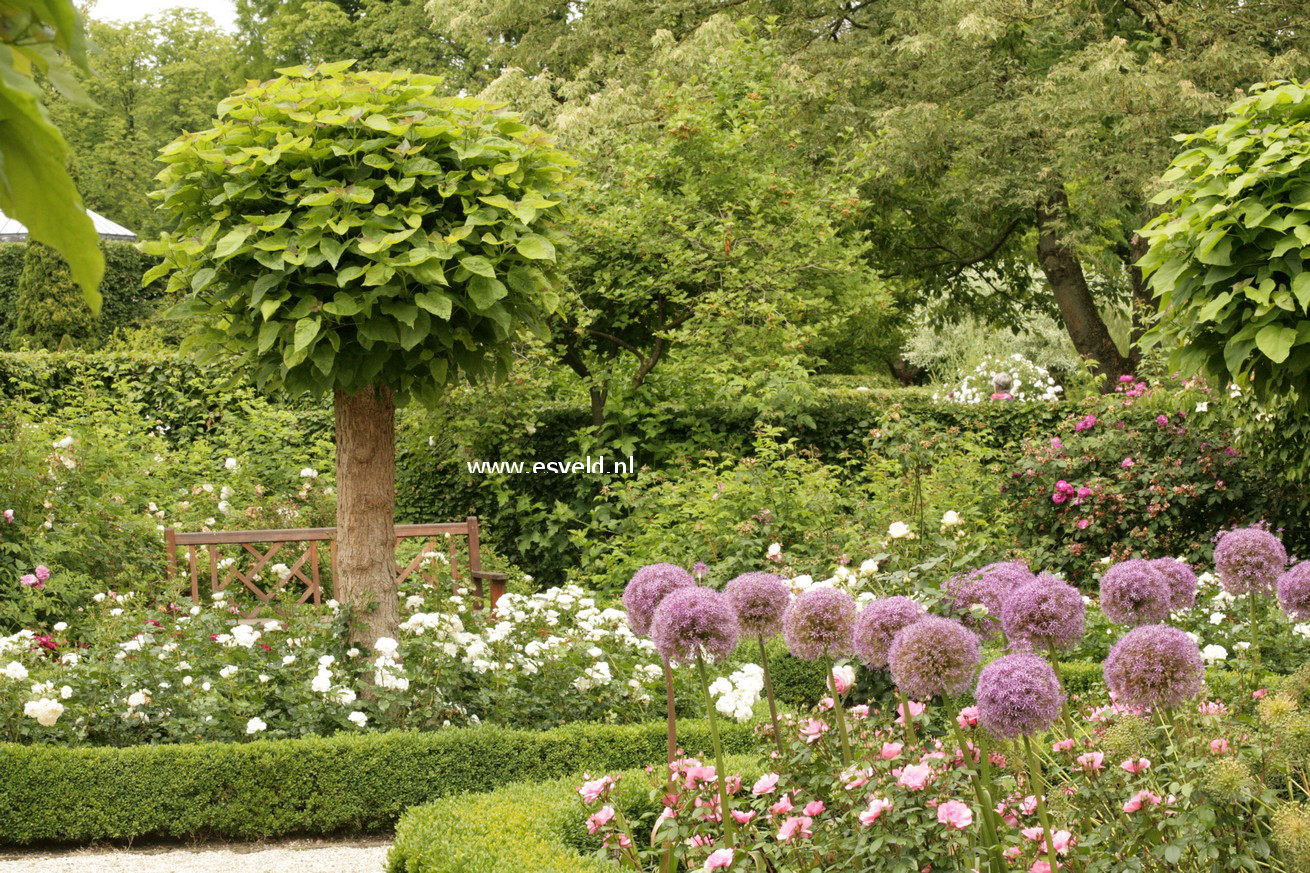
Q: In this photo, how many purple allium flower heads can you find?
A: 14